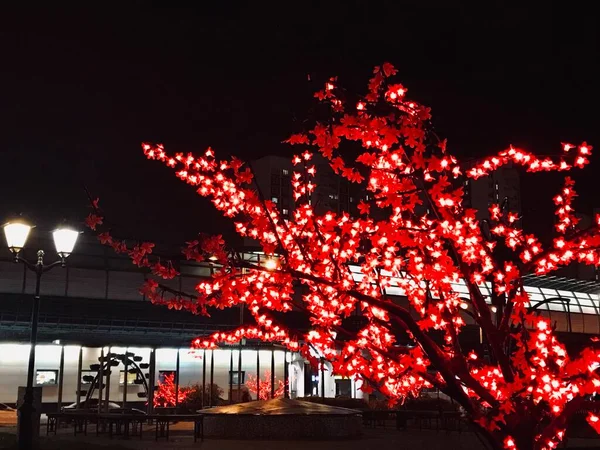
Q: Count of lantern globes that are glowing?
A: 2